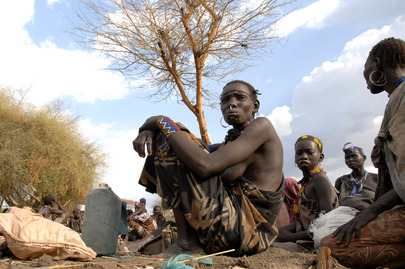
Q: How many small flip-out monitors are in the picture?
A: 0